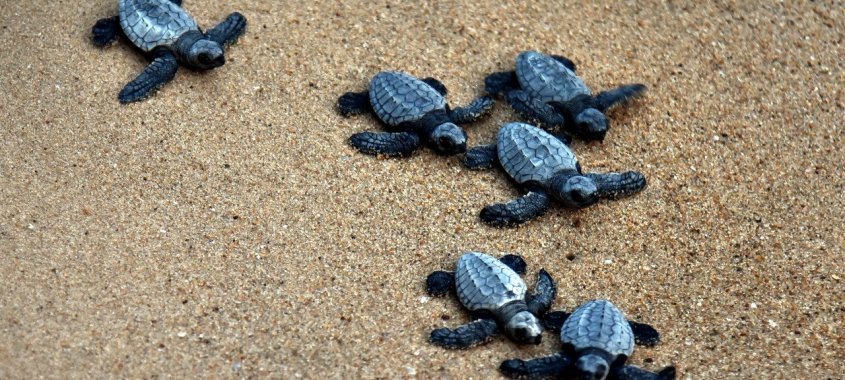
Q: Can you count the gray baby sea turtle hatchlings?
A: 6